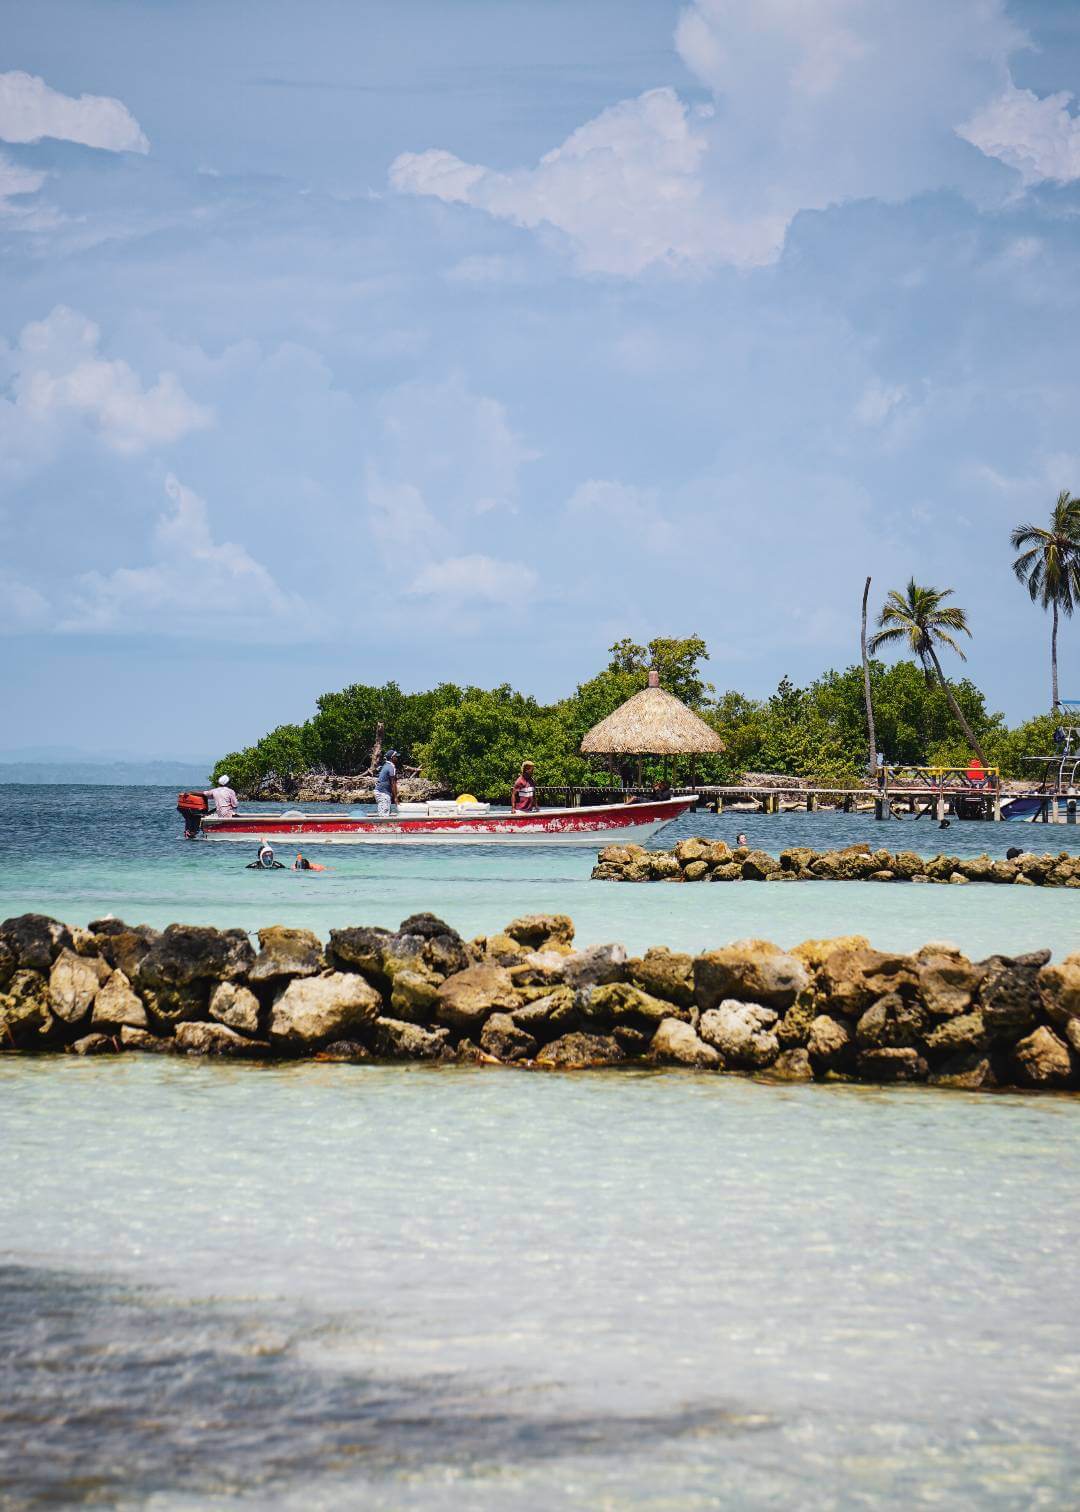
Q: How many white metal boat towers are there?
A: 1